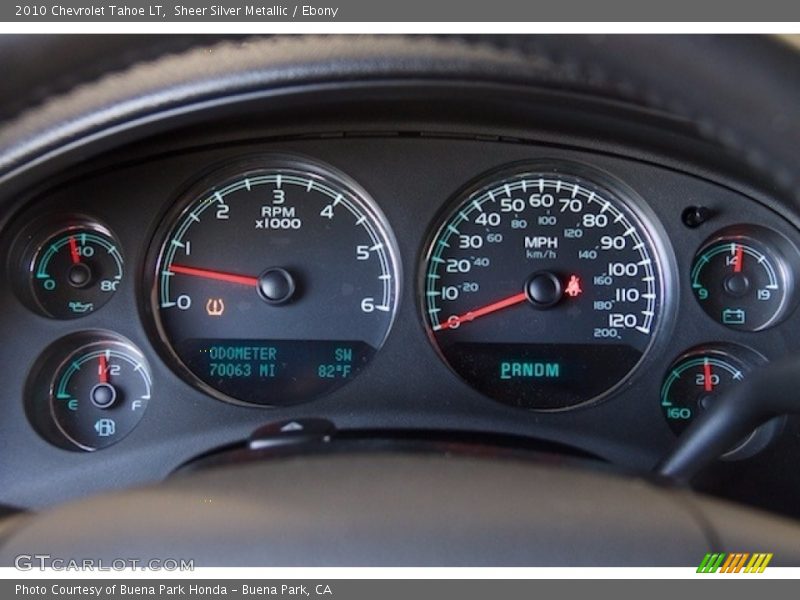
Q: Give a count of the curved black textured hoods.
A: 1